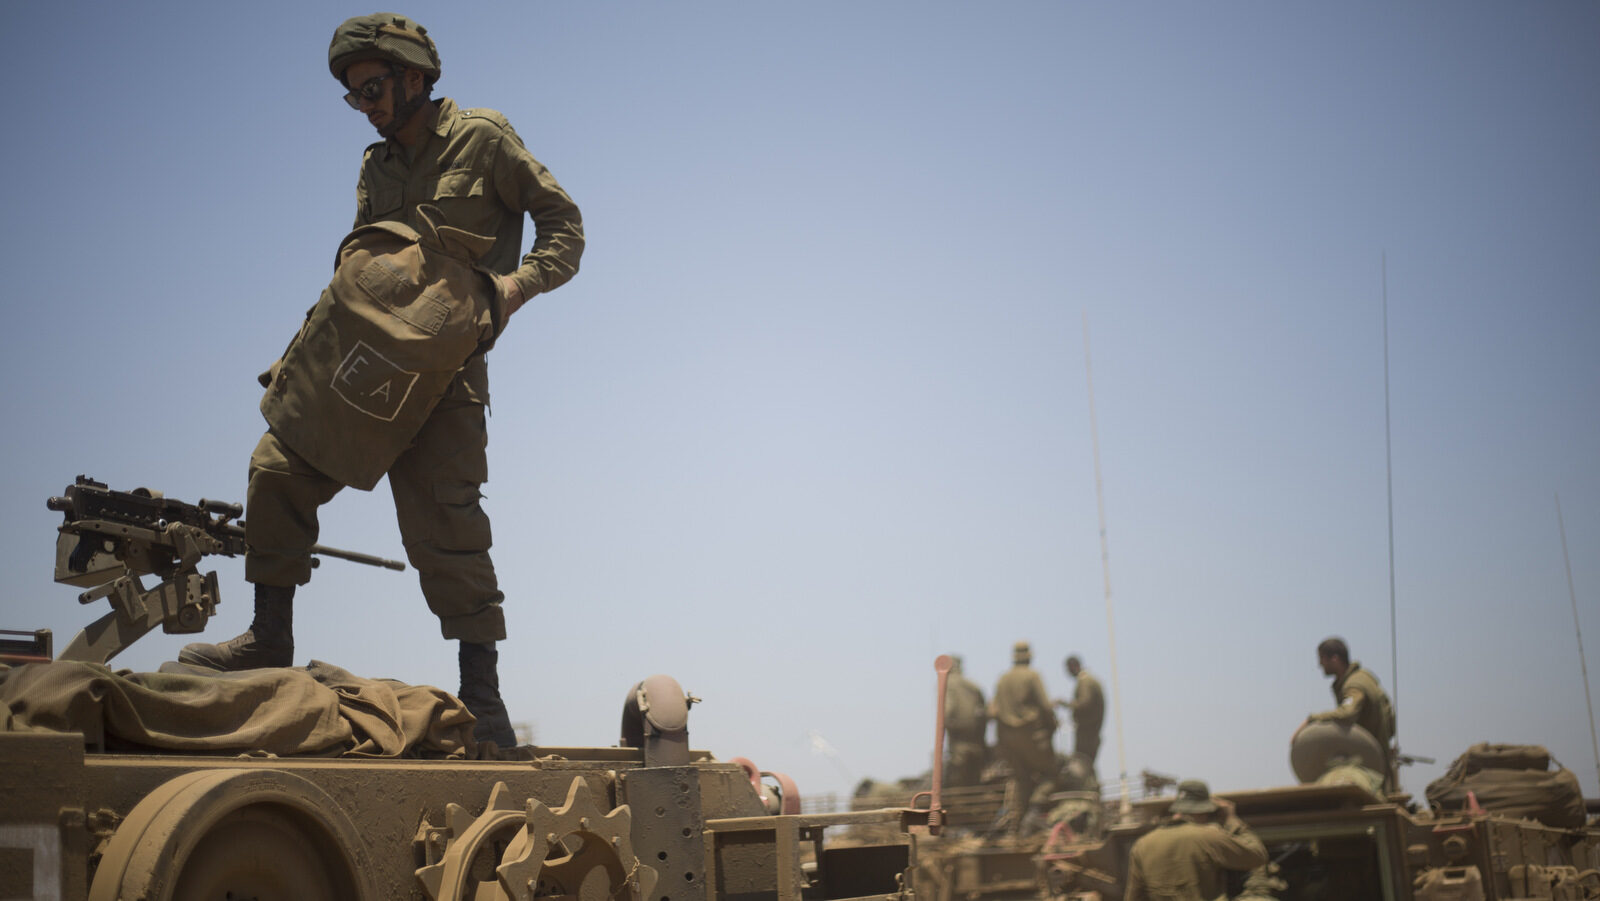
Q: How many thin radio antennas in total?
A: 3